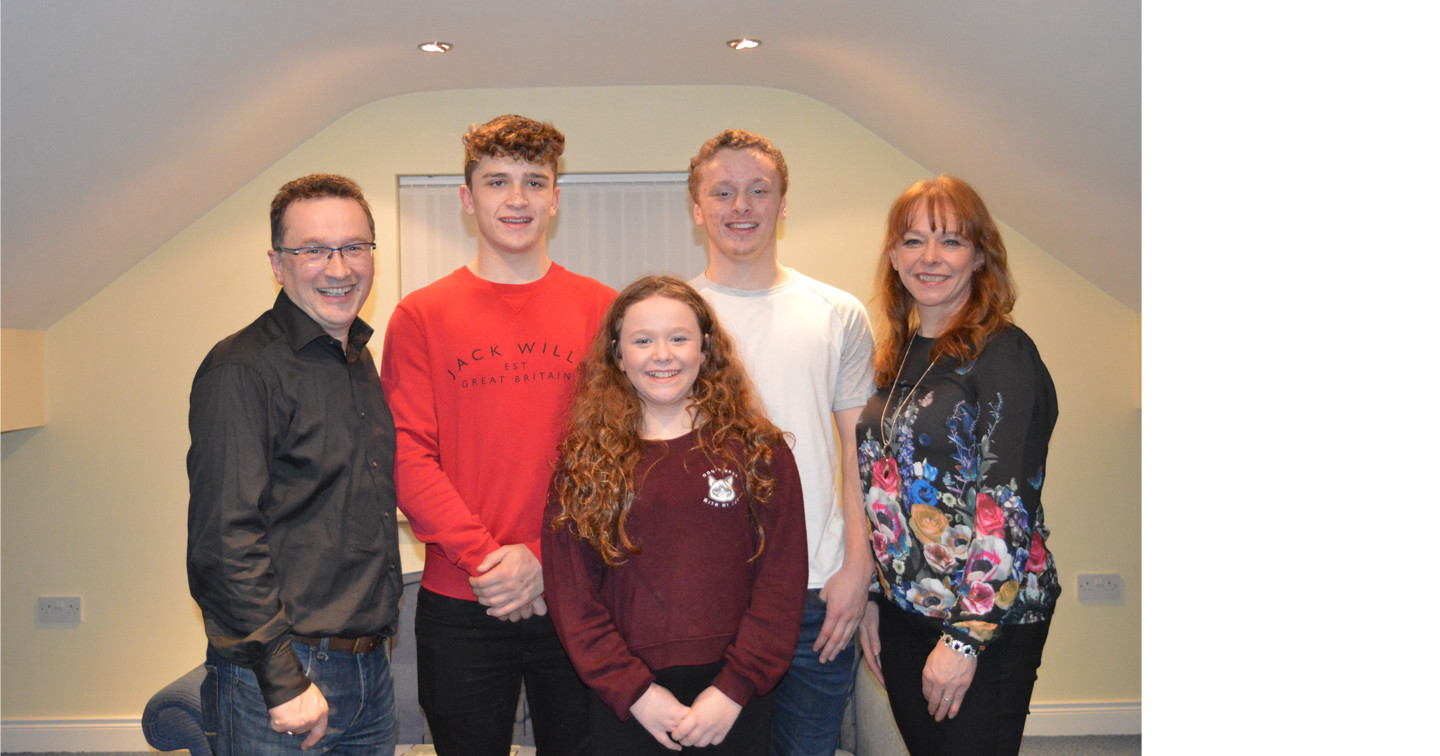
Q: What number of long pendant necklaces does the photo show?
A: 1